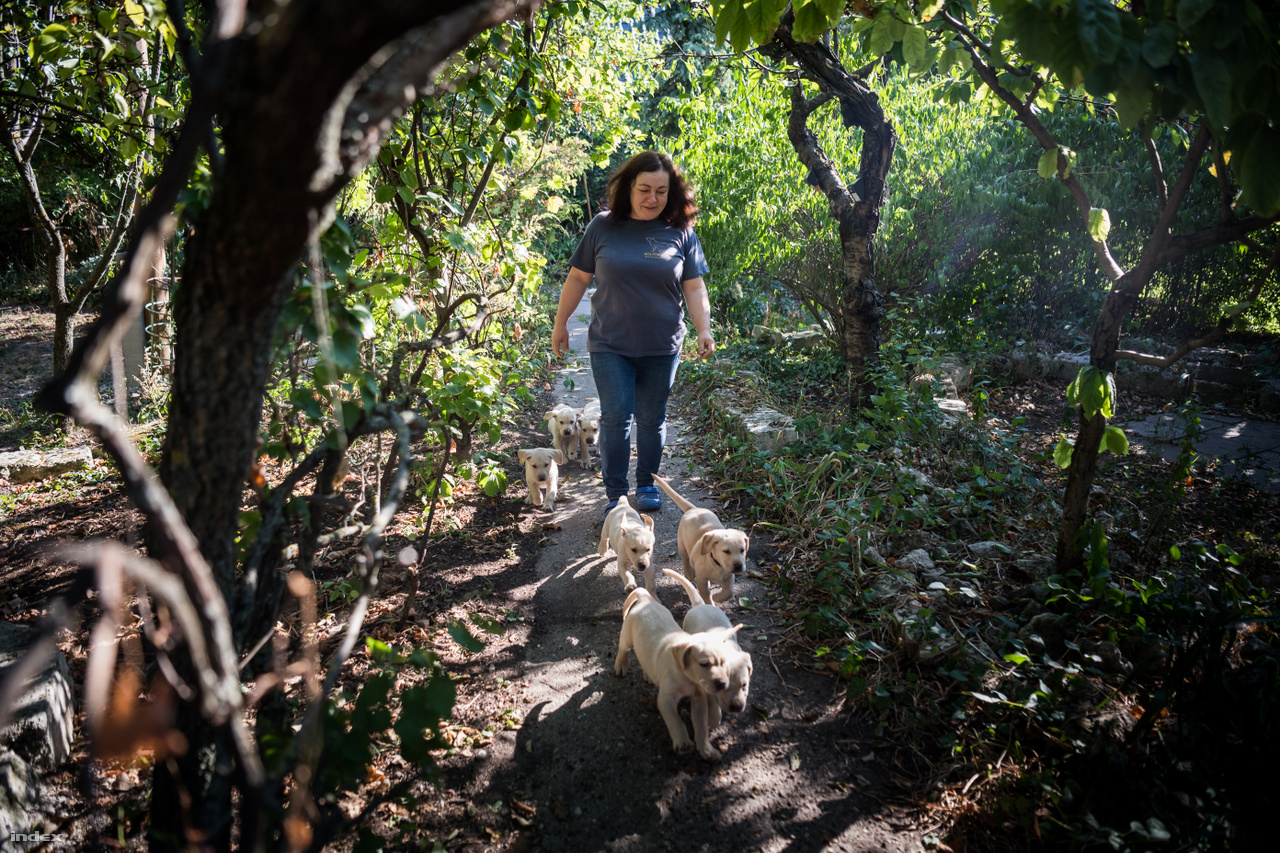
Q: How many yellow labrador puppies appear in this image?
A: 7